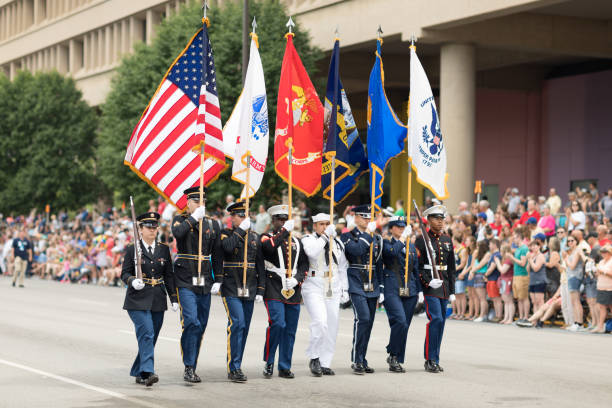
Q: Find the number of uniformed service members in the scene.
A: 8